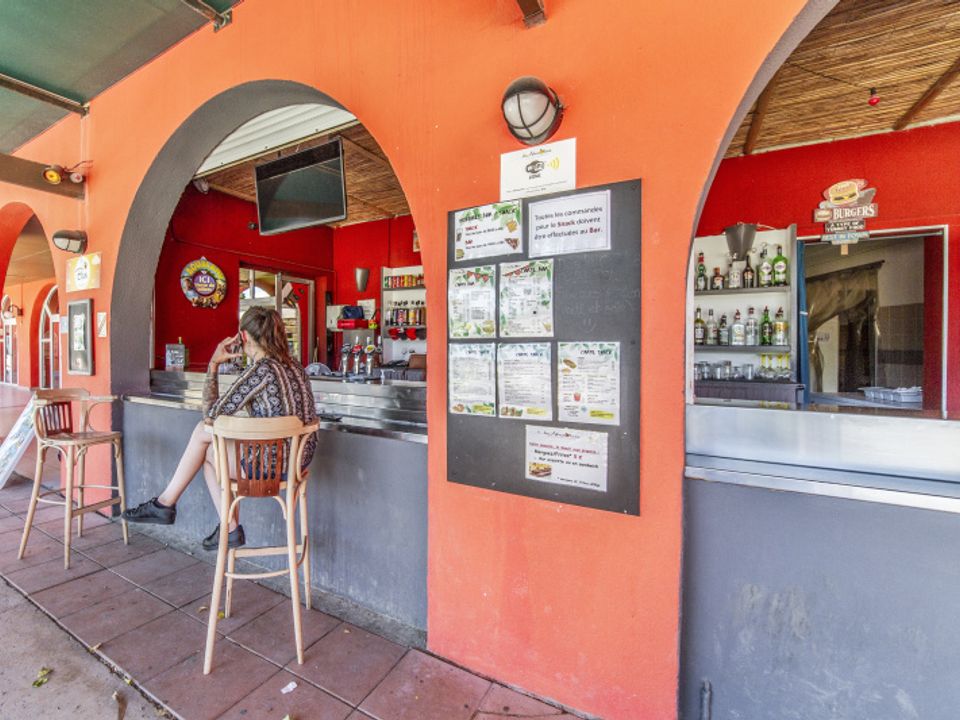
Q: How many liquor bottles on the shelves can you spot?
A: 13